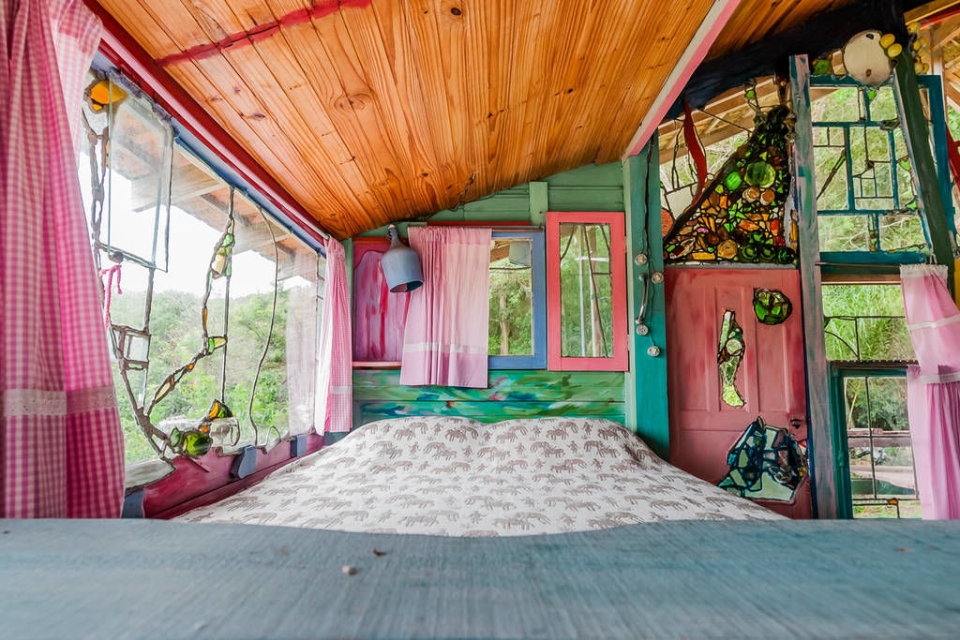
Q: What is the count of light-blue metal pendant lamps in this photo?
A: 1